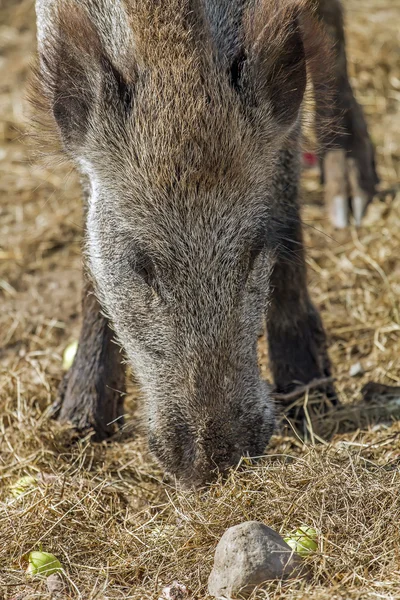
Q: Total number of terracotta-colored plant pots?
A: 0